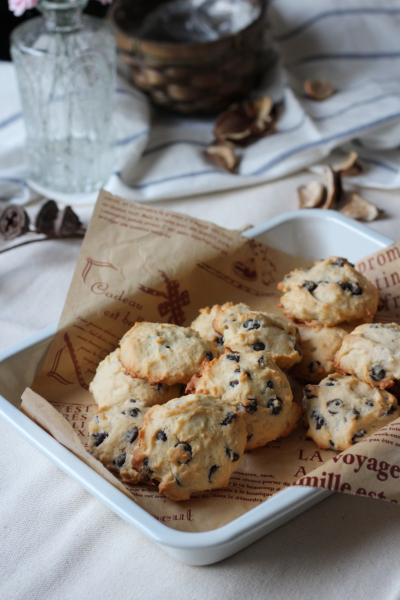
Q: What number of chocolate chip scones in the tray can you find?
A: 11